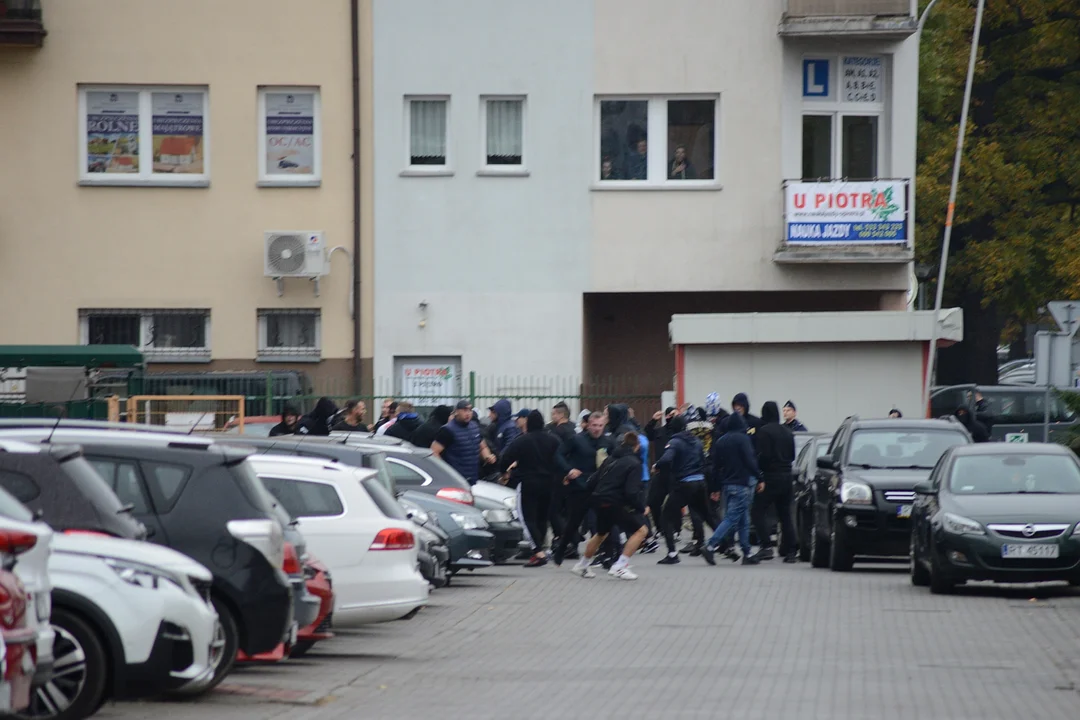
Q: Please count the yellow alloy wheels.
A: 0